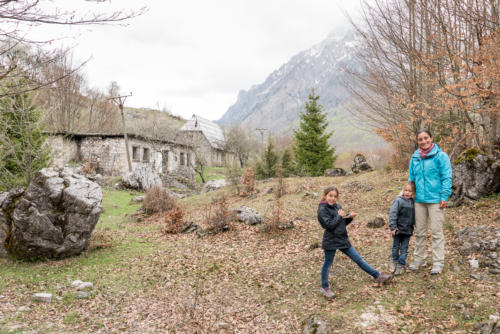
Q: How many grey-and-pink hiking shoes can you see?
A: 2